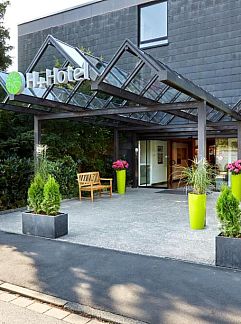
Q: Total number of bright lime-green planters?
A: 3